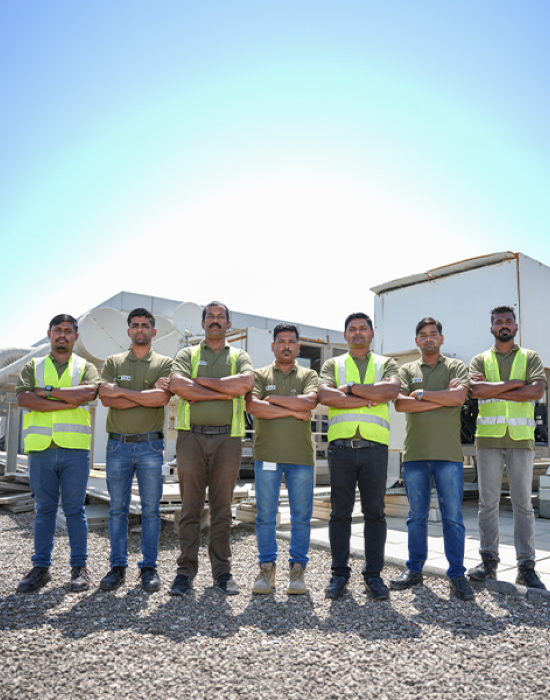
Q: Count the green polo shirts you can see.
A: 7